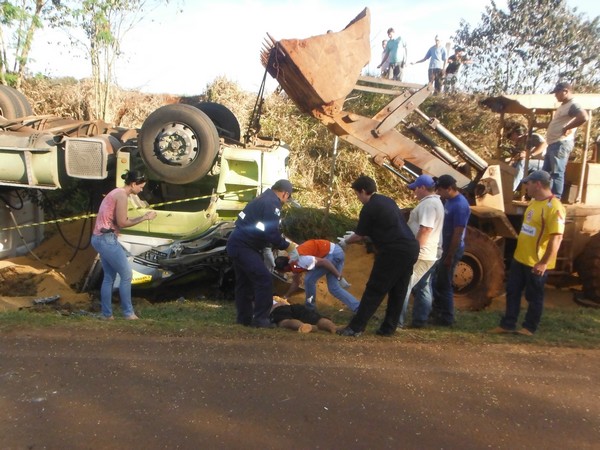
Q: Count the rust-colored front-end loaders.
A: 1